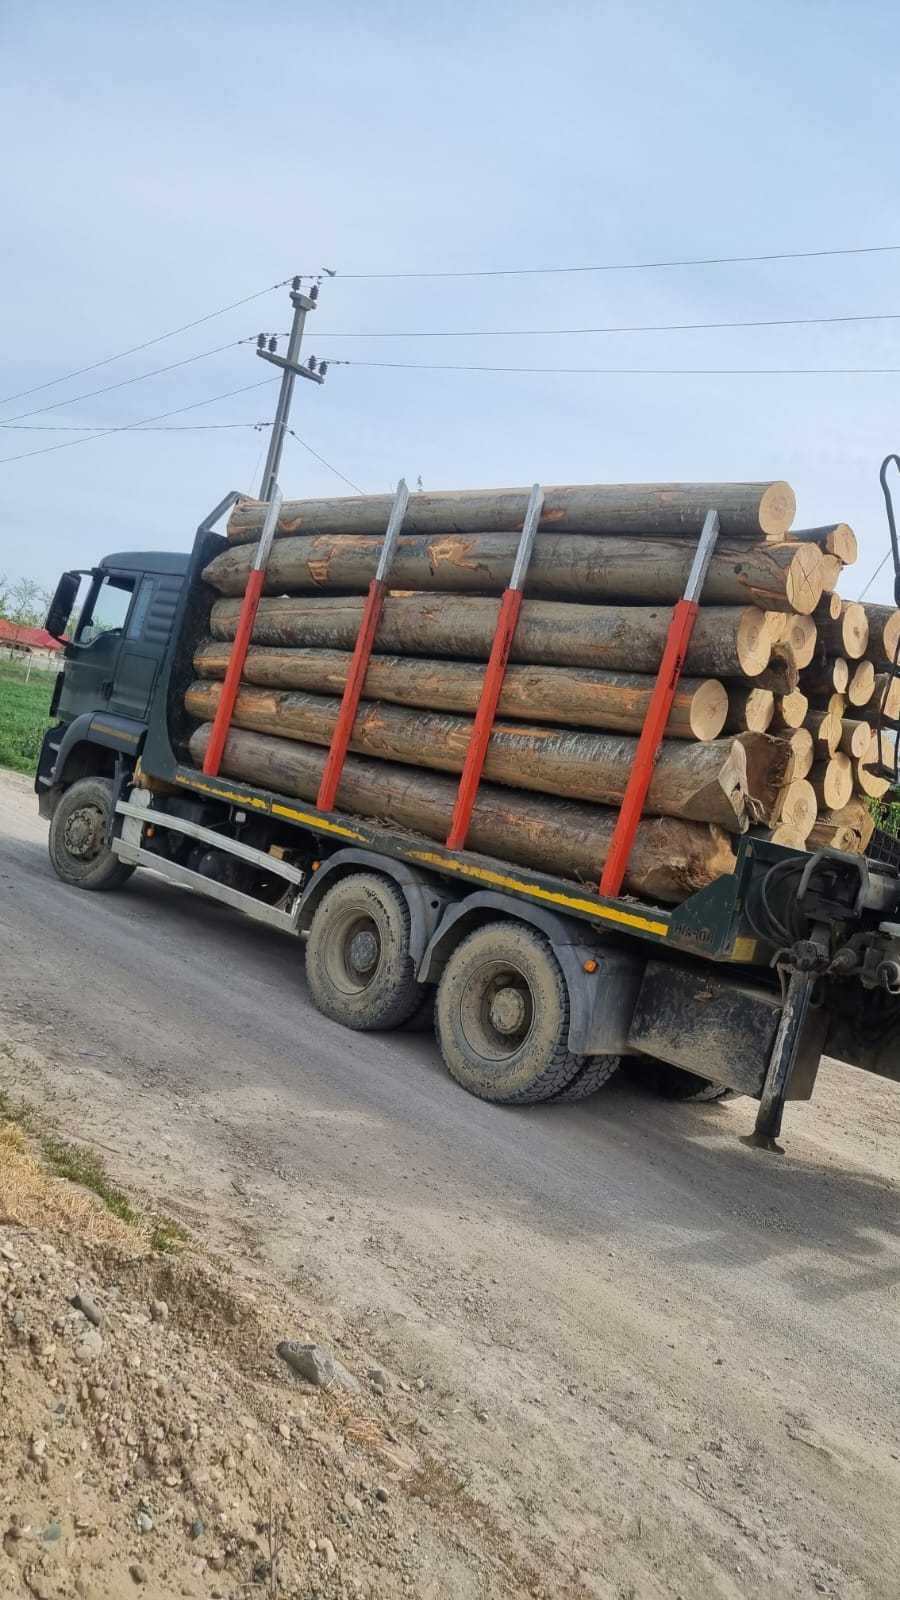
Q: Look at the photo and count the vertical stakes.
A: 4